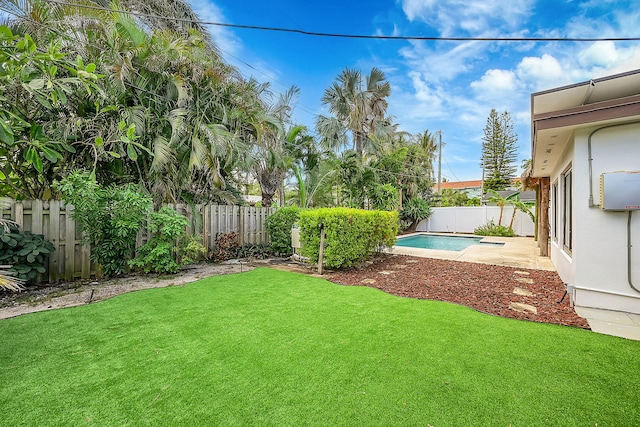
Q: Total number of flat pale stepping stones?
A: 8